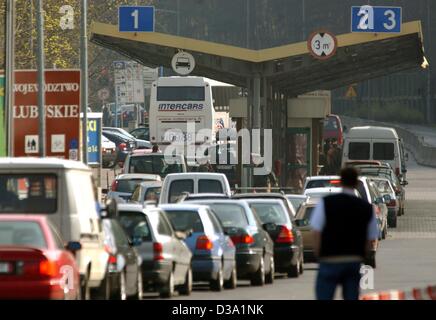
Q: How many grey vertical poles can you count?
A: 3